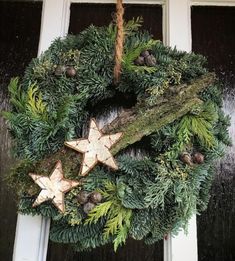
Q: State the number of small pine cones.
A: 10